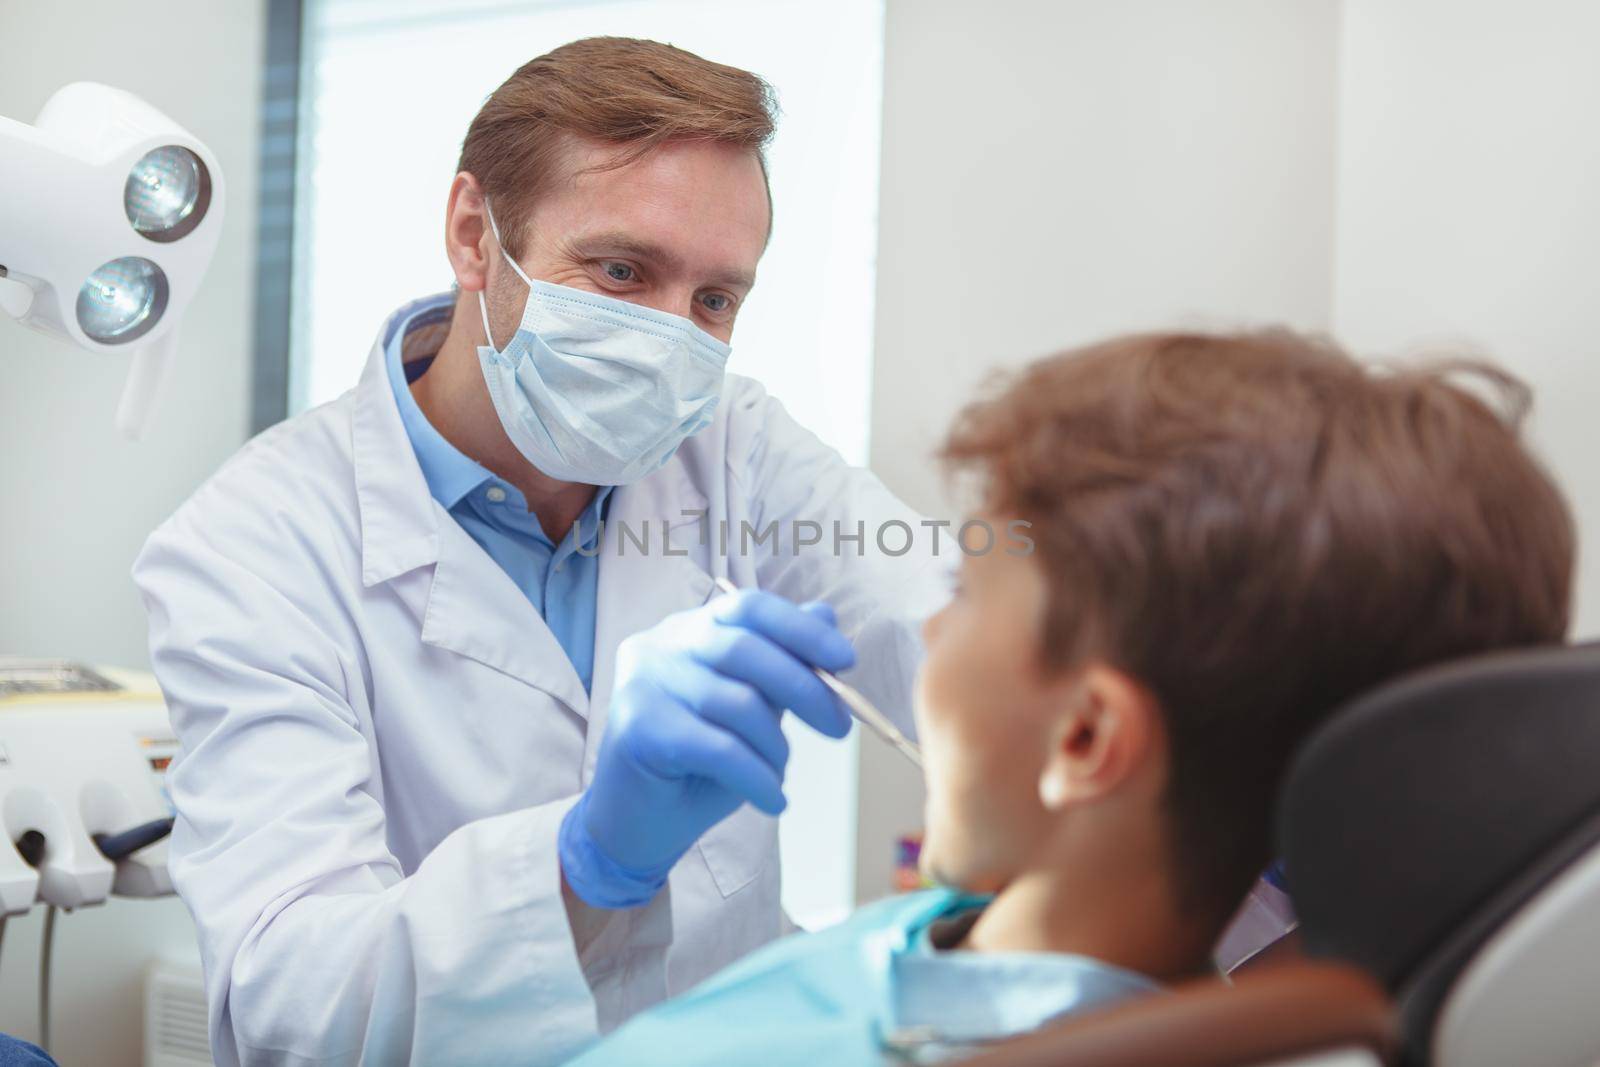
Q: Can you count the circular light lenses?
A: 2